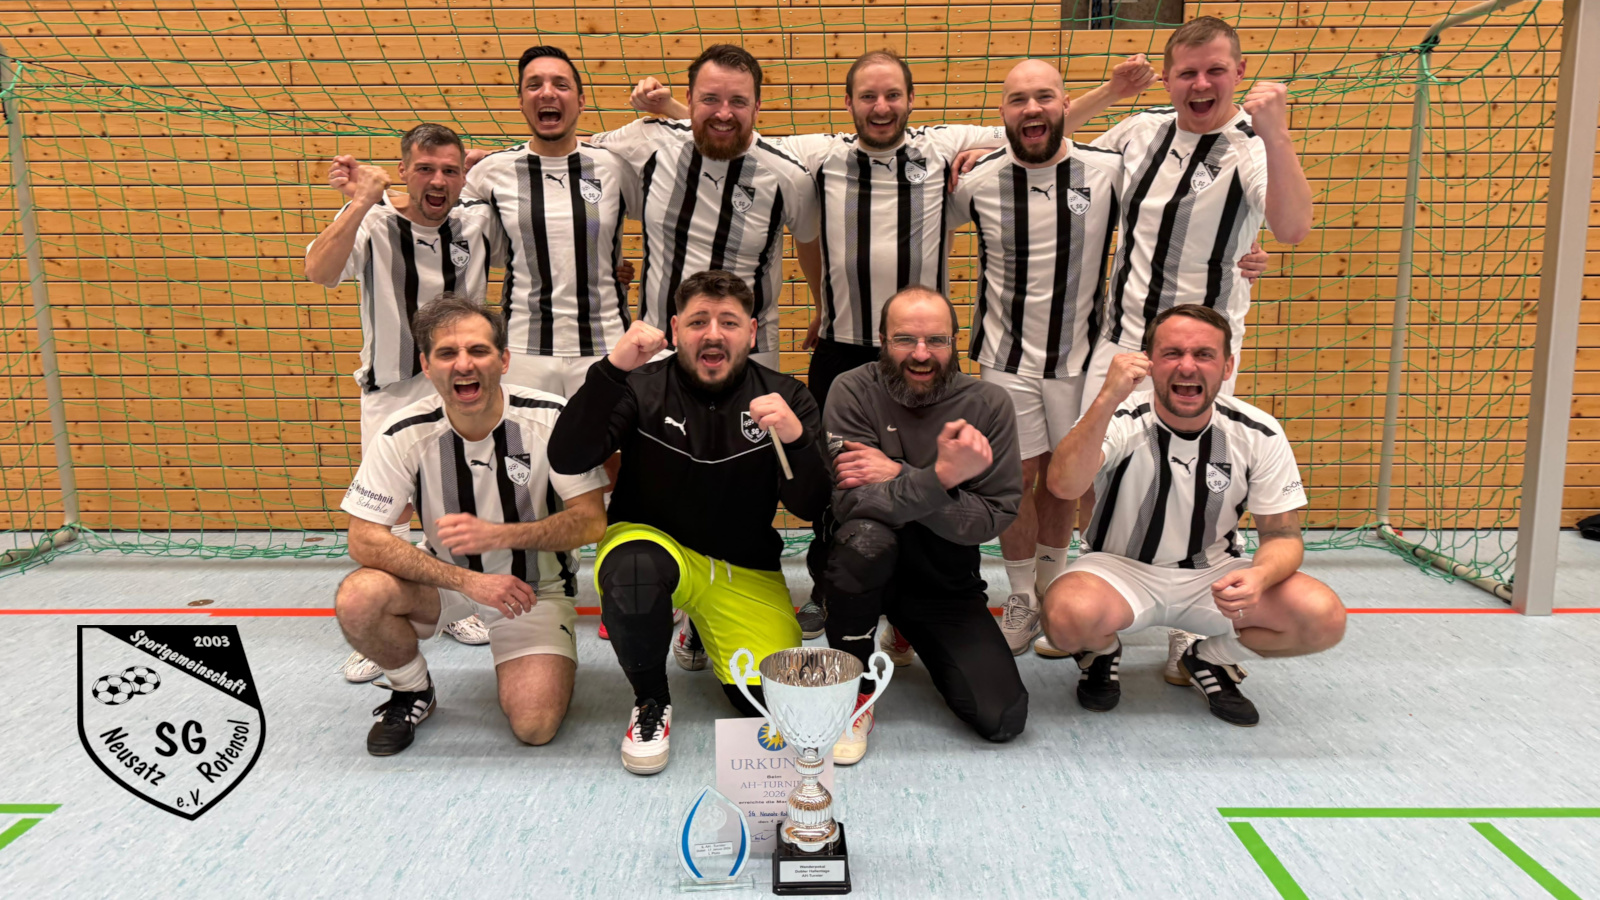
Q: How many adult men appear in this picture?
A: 10